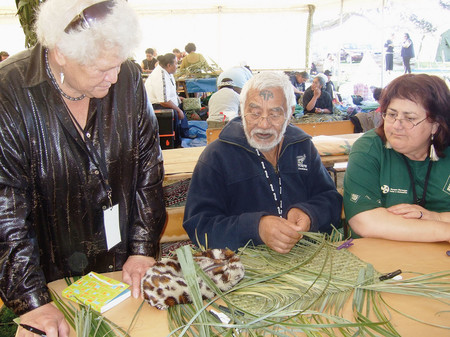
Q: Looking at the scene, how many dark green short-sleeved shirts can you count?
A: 1